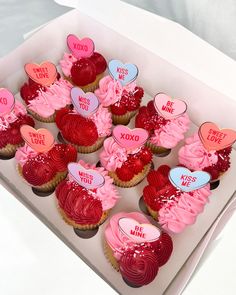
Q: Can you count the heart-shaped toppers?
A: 12